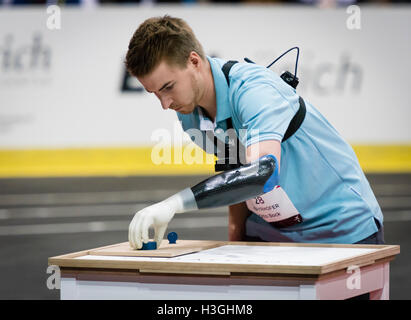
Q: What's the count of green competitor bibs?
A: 0